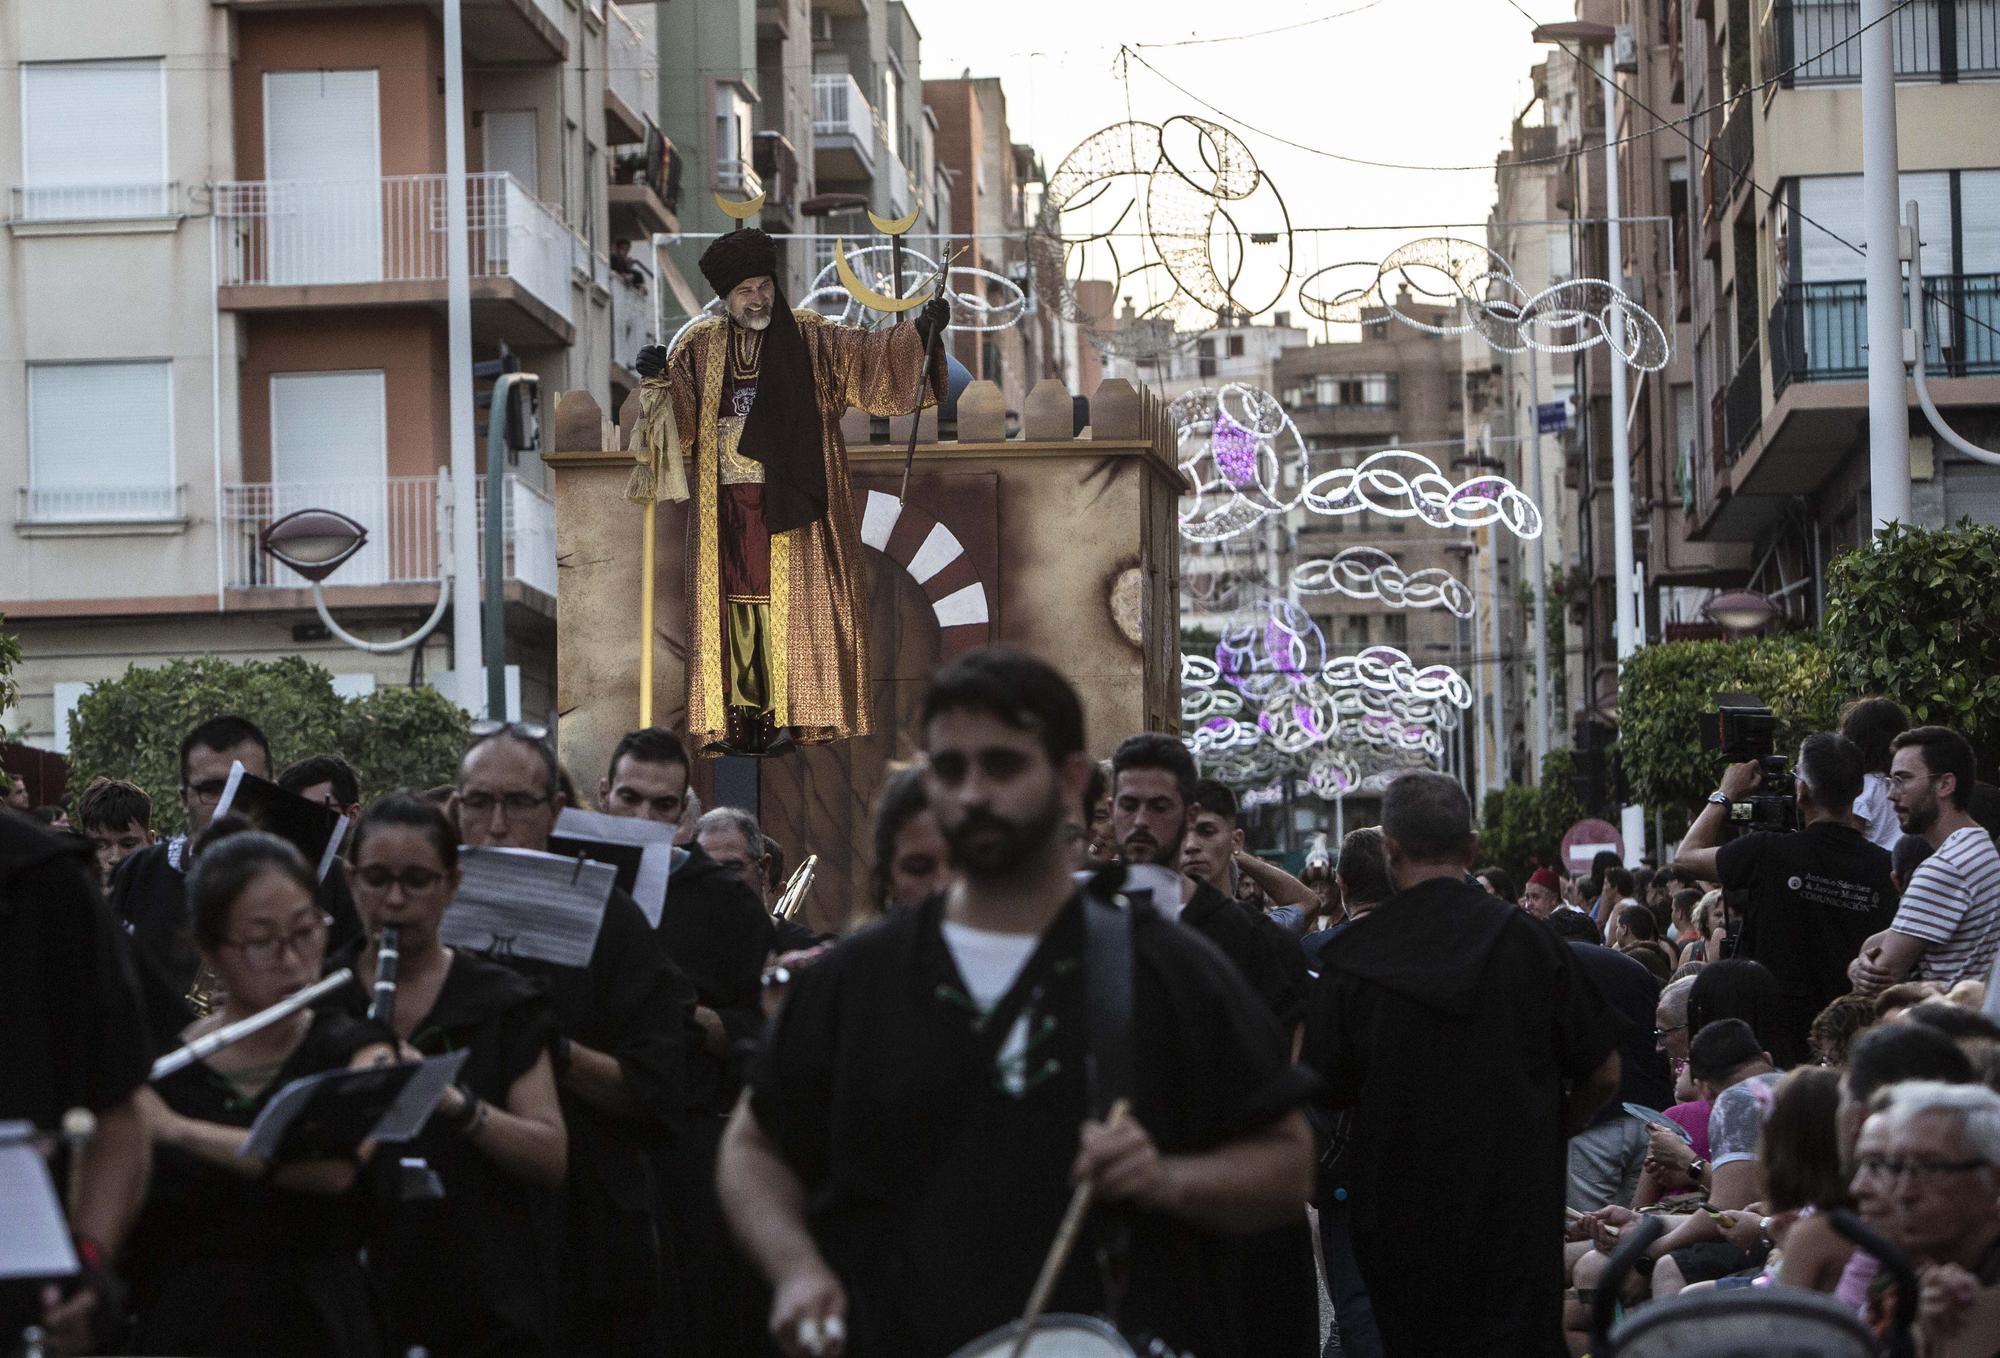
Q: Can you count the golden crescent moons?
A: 3